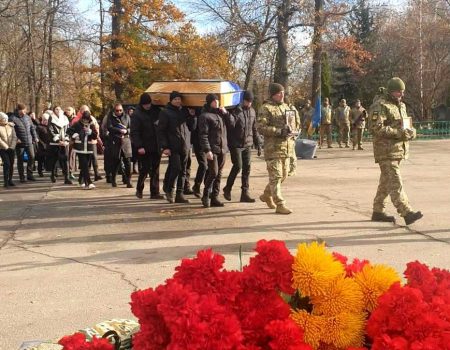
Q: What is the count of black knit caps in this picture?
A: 4